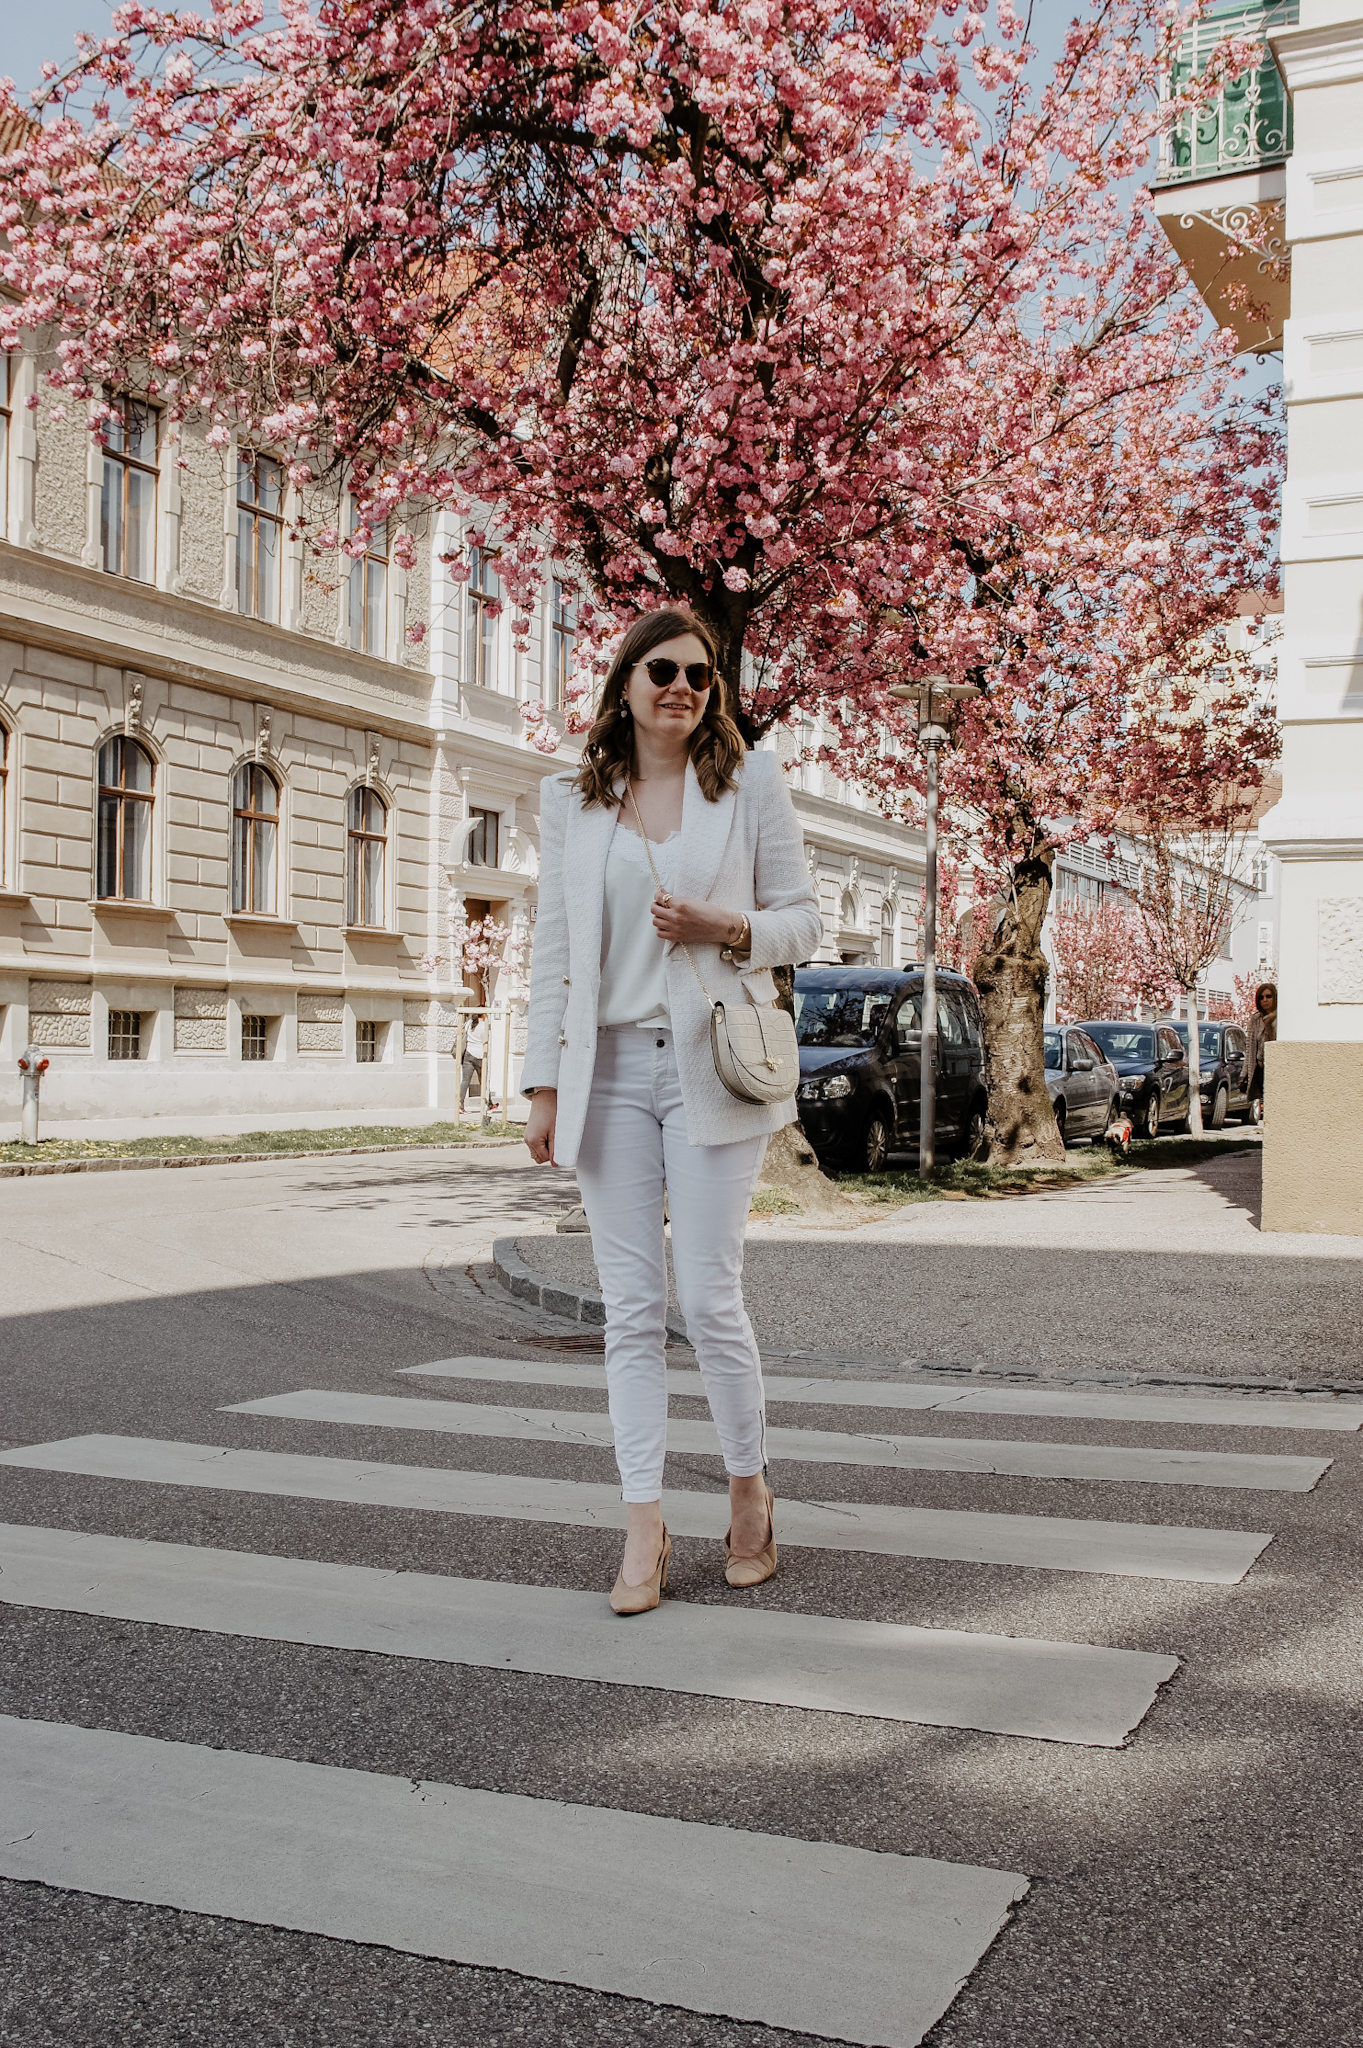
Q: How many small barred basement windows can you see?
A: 3